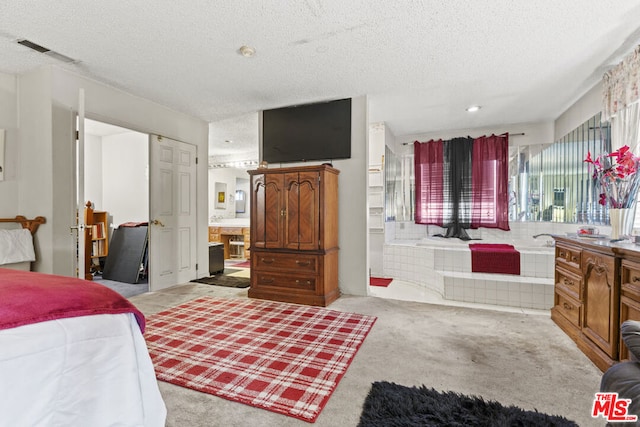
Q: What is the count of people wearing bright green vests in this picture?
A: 0